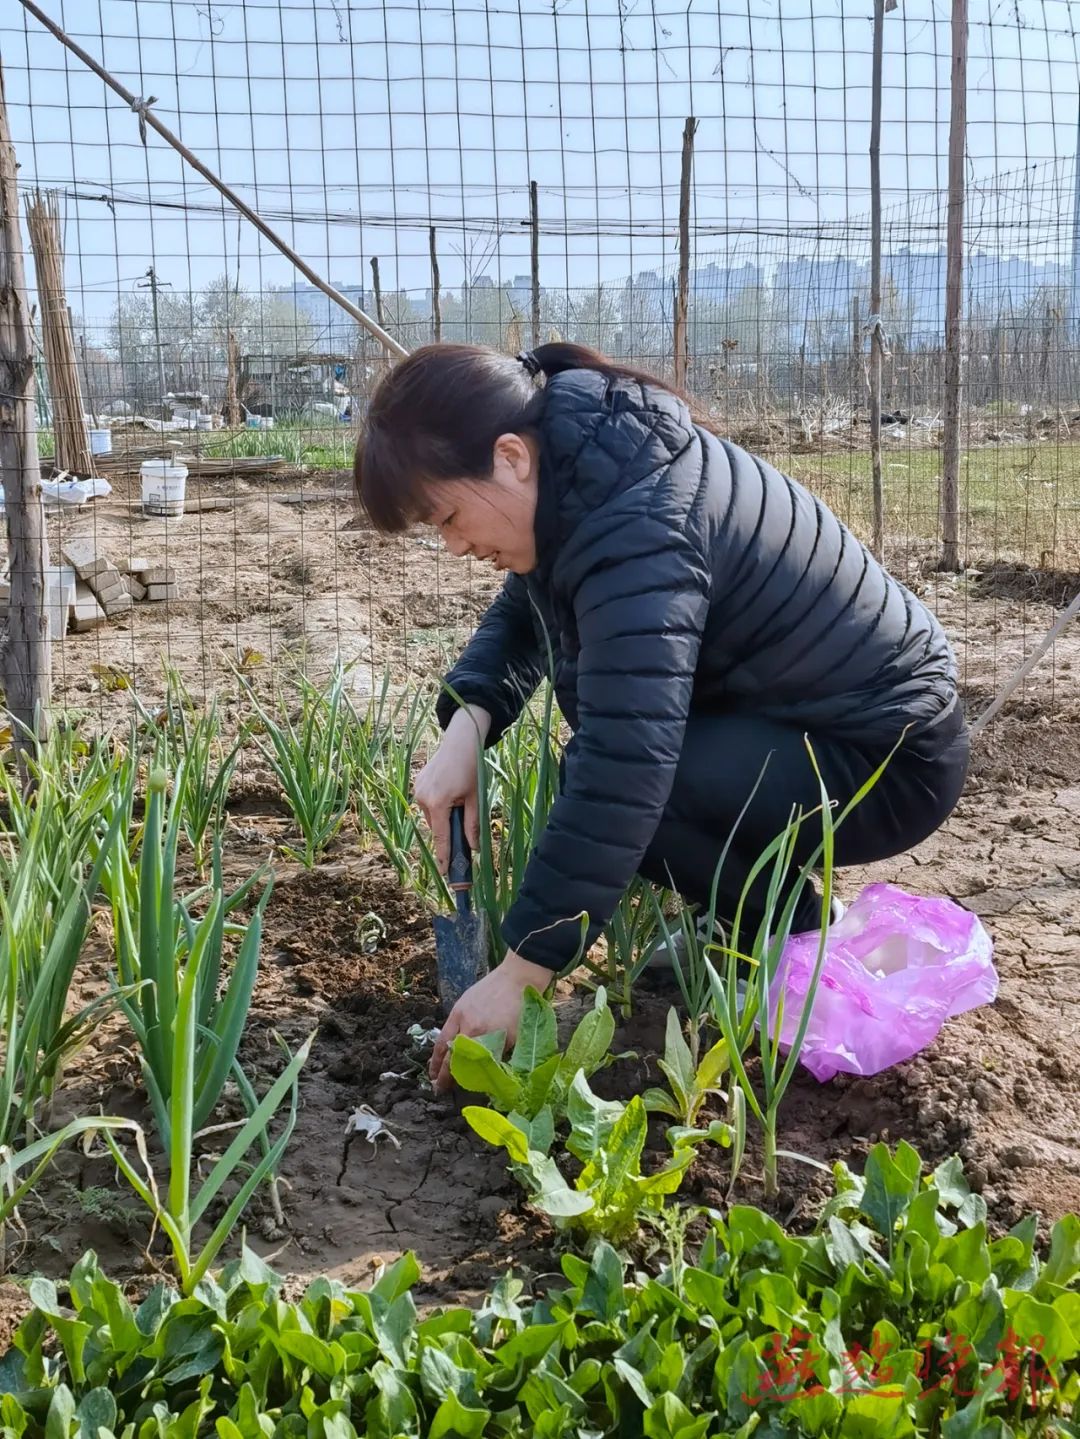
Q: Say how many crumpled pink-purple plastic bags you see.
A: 1